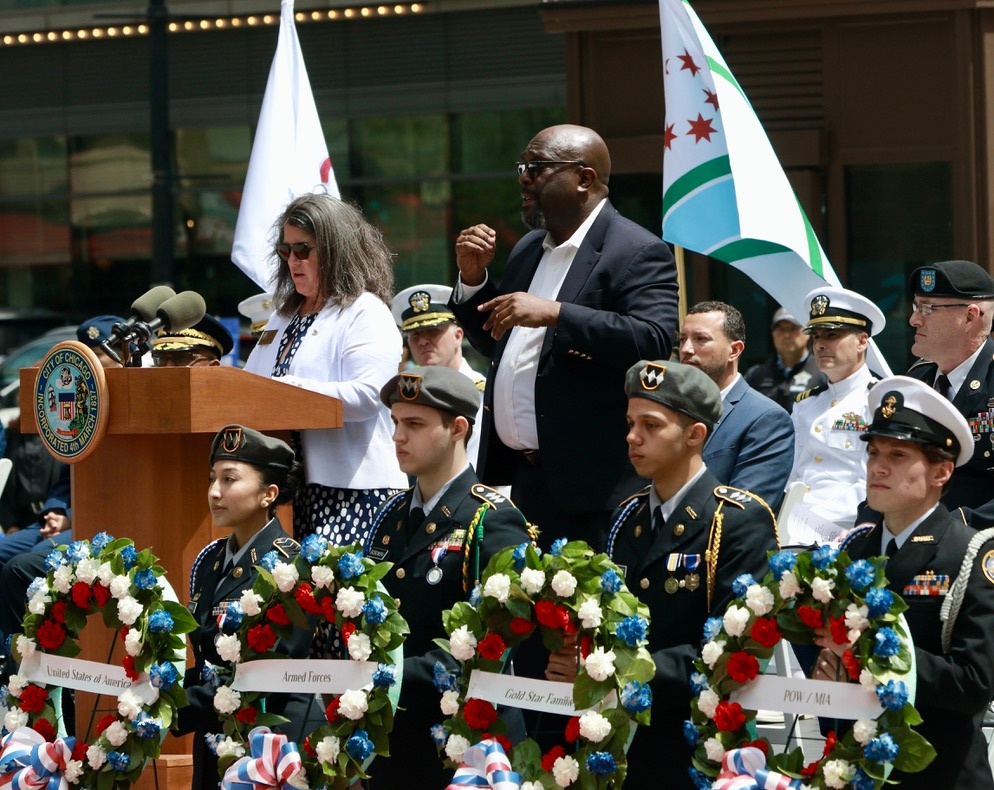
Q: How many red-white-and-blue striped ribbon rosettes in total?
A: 4